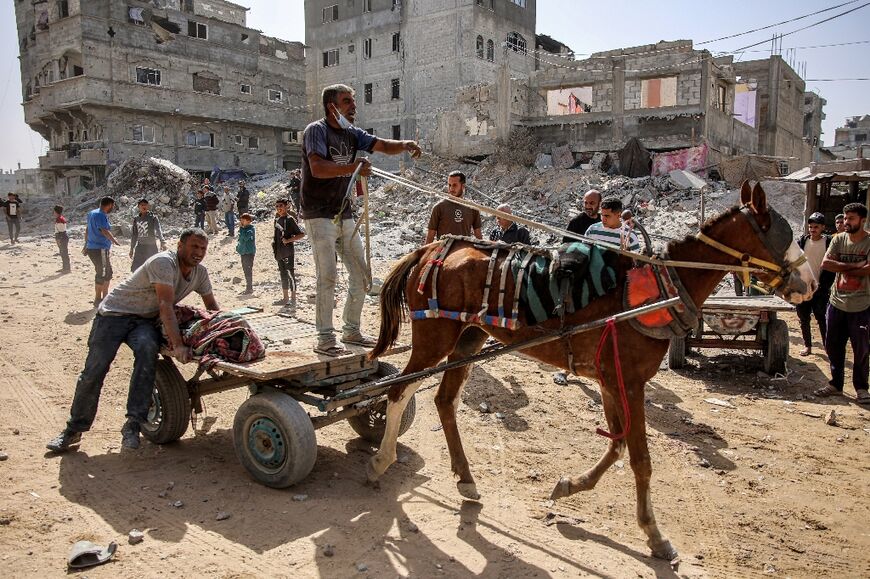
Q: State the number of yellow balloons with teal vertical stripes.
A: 0